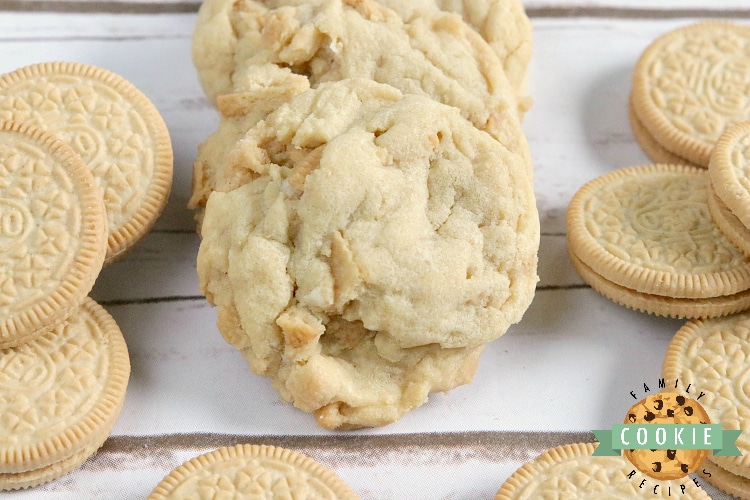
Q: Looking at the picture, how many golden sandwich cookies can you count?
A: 9